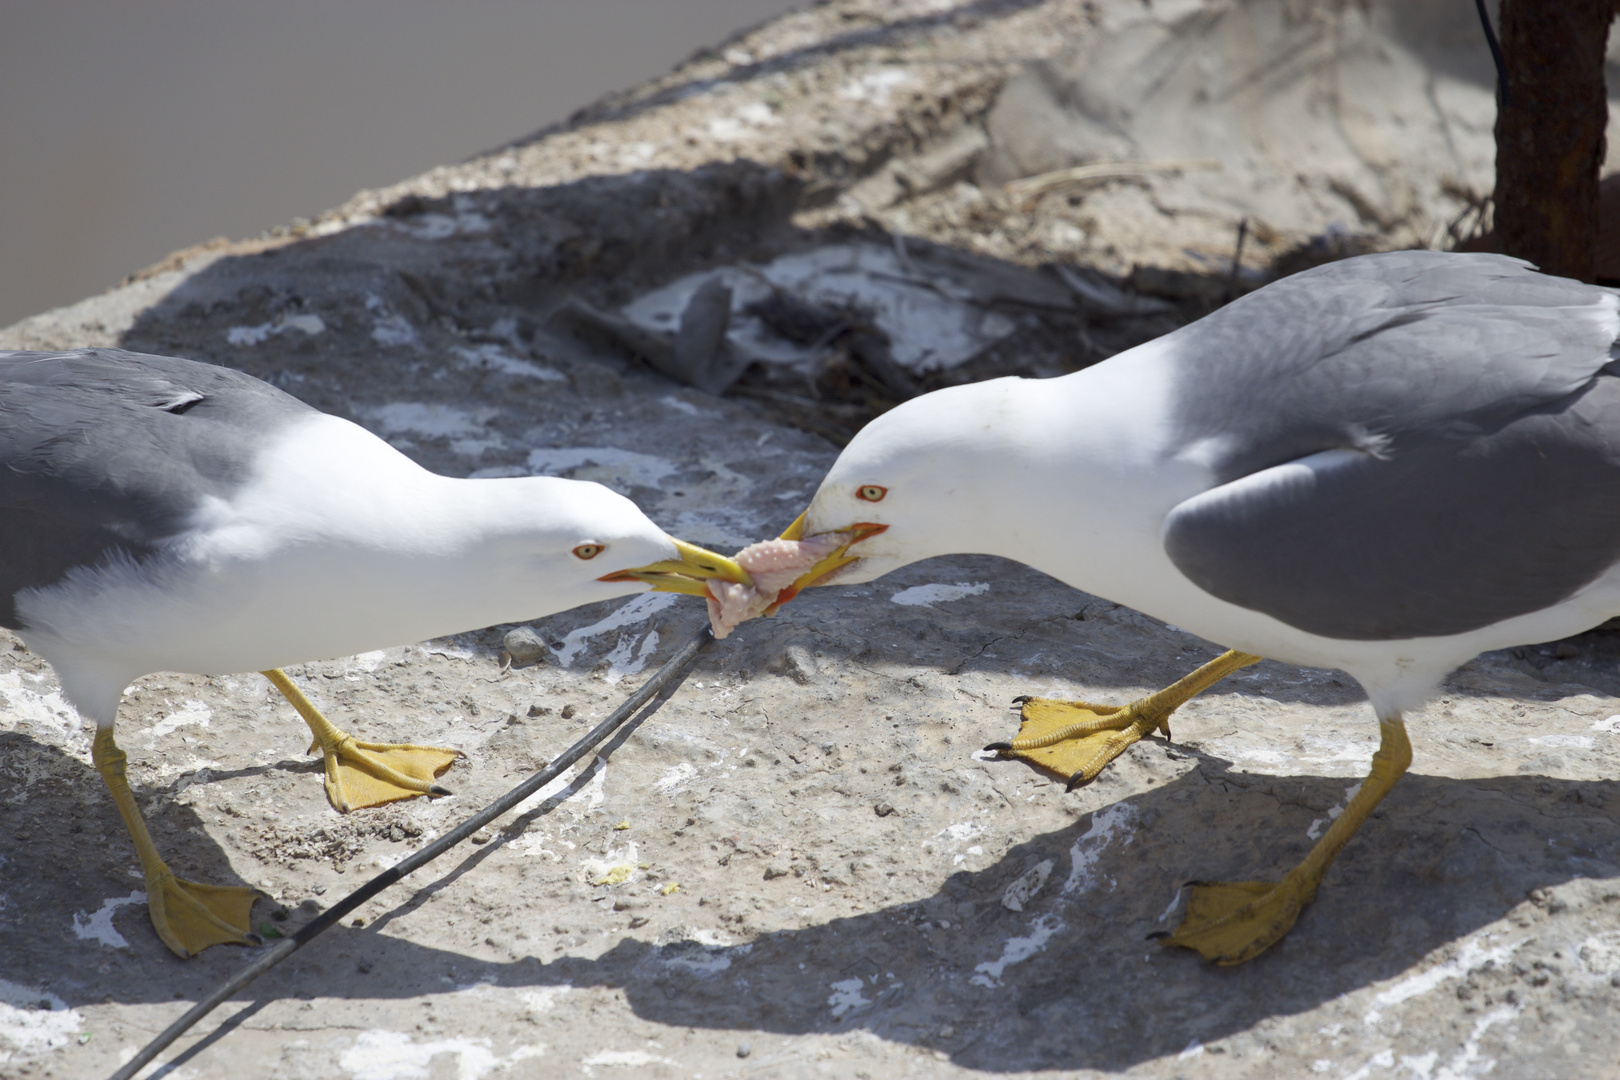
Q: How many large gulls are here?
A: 2